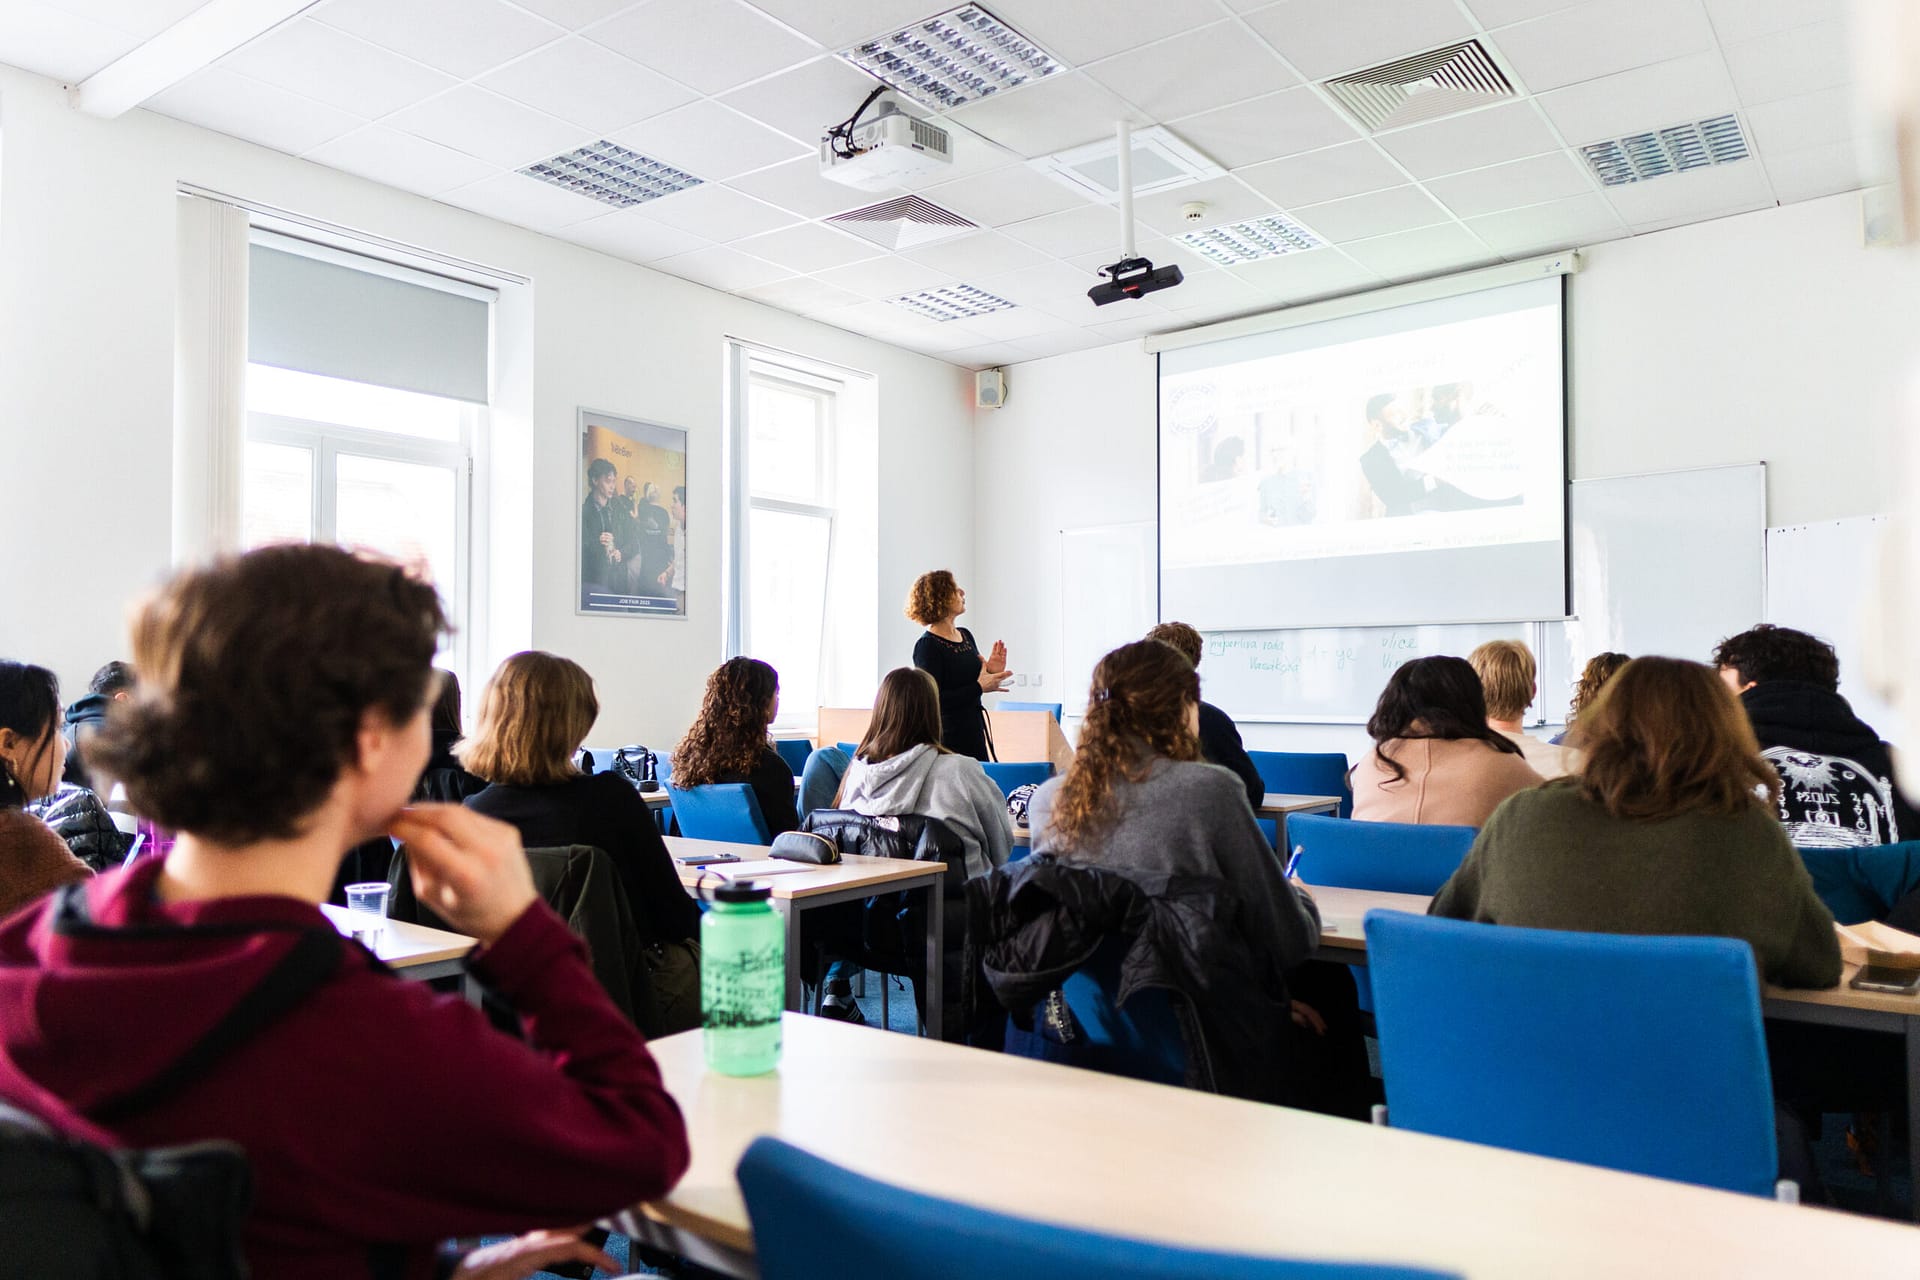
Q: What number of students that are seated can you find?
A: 14